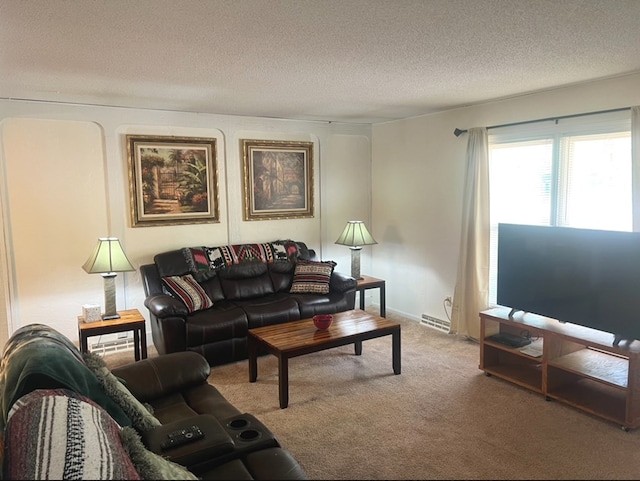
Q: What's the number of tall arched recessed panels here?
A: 4